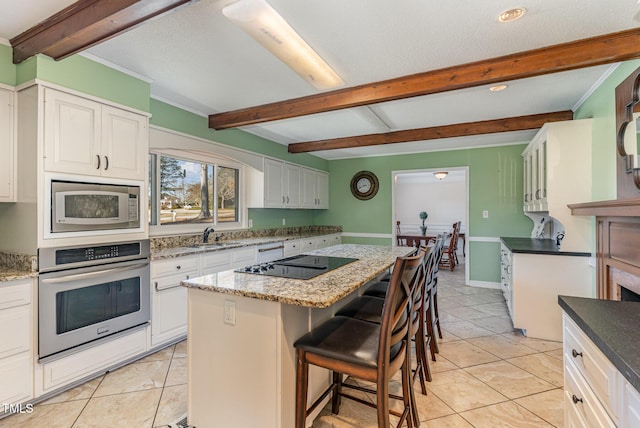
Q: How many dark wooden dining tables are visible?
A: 1